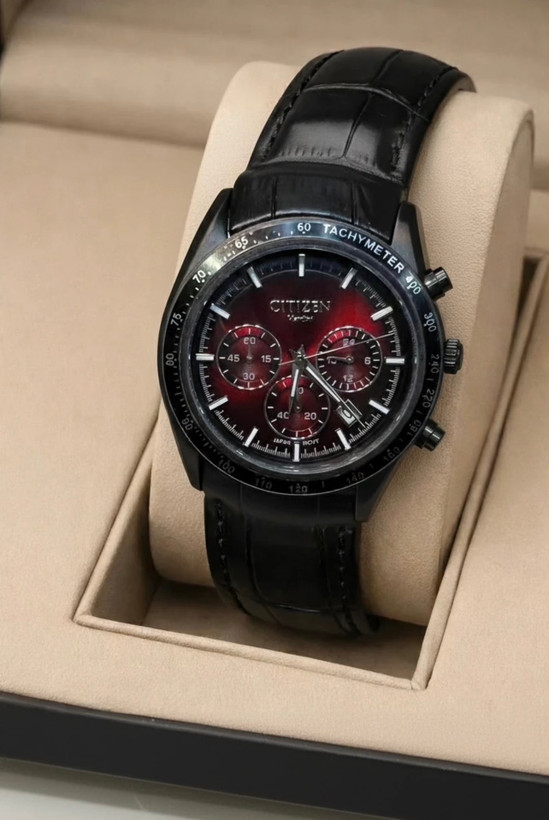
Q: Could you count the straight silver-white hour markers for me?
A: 12